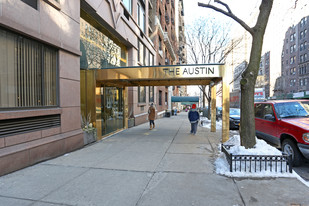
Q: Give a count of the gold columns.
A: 2